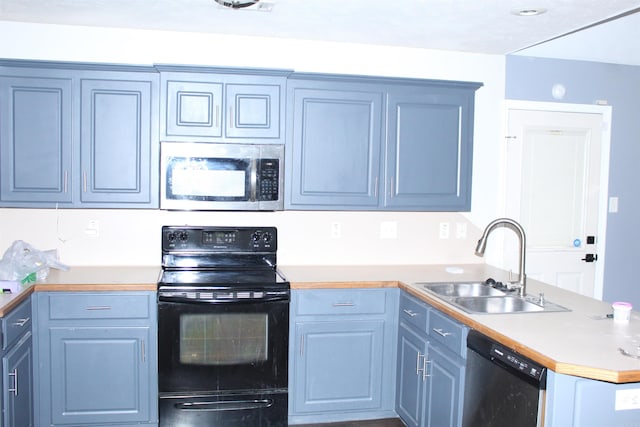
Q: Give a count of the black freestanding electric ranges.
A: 1